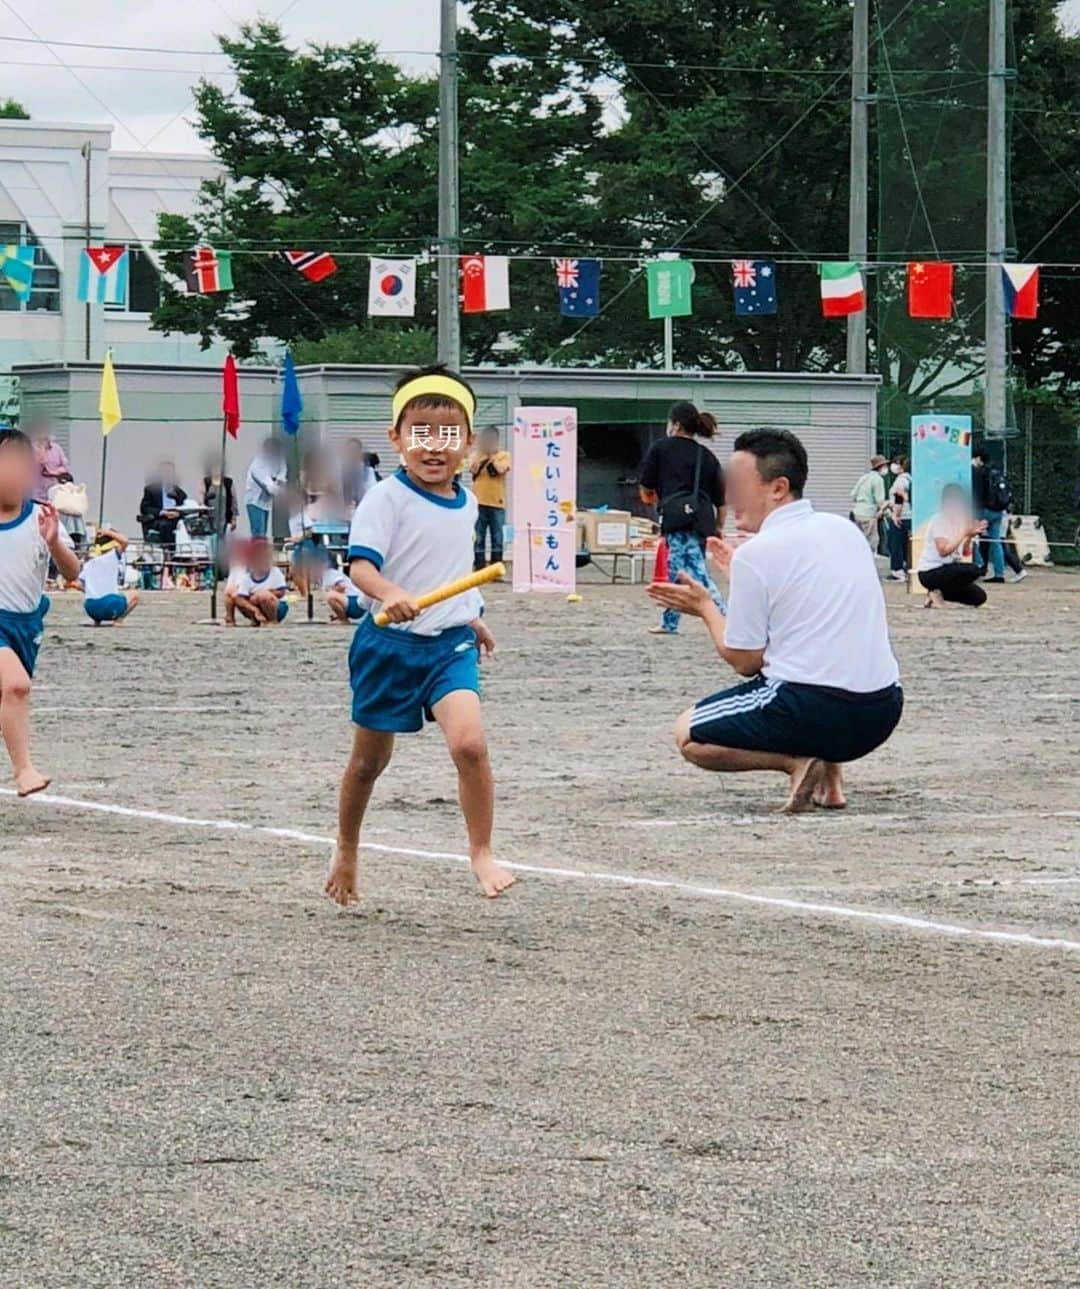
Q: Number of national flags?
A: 12